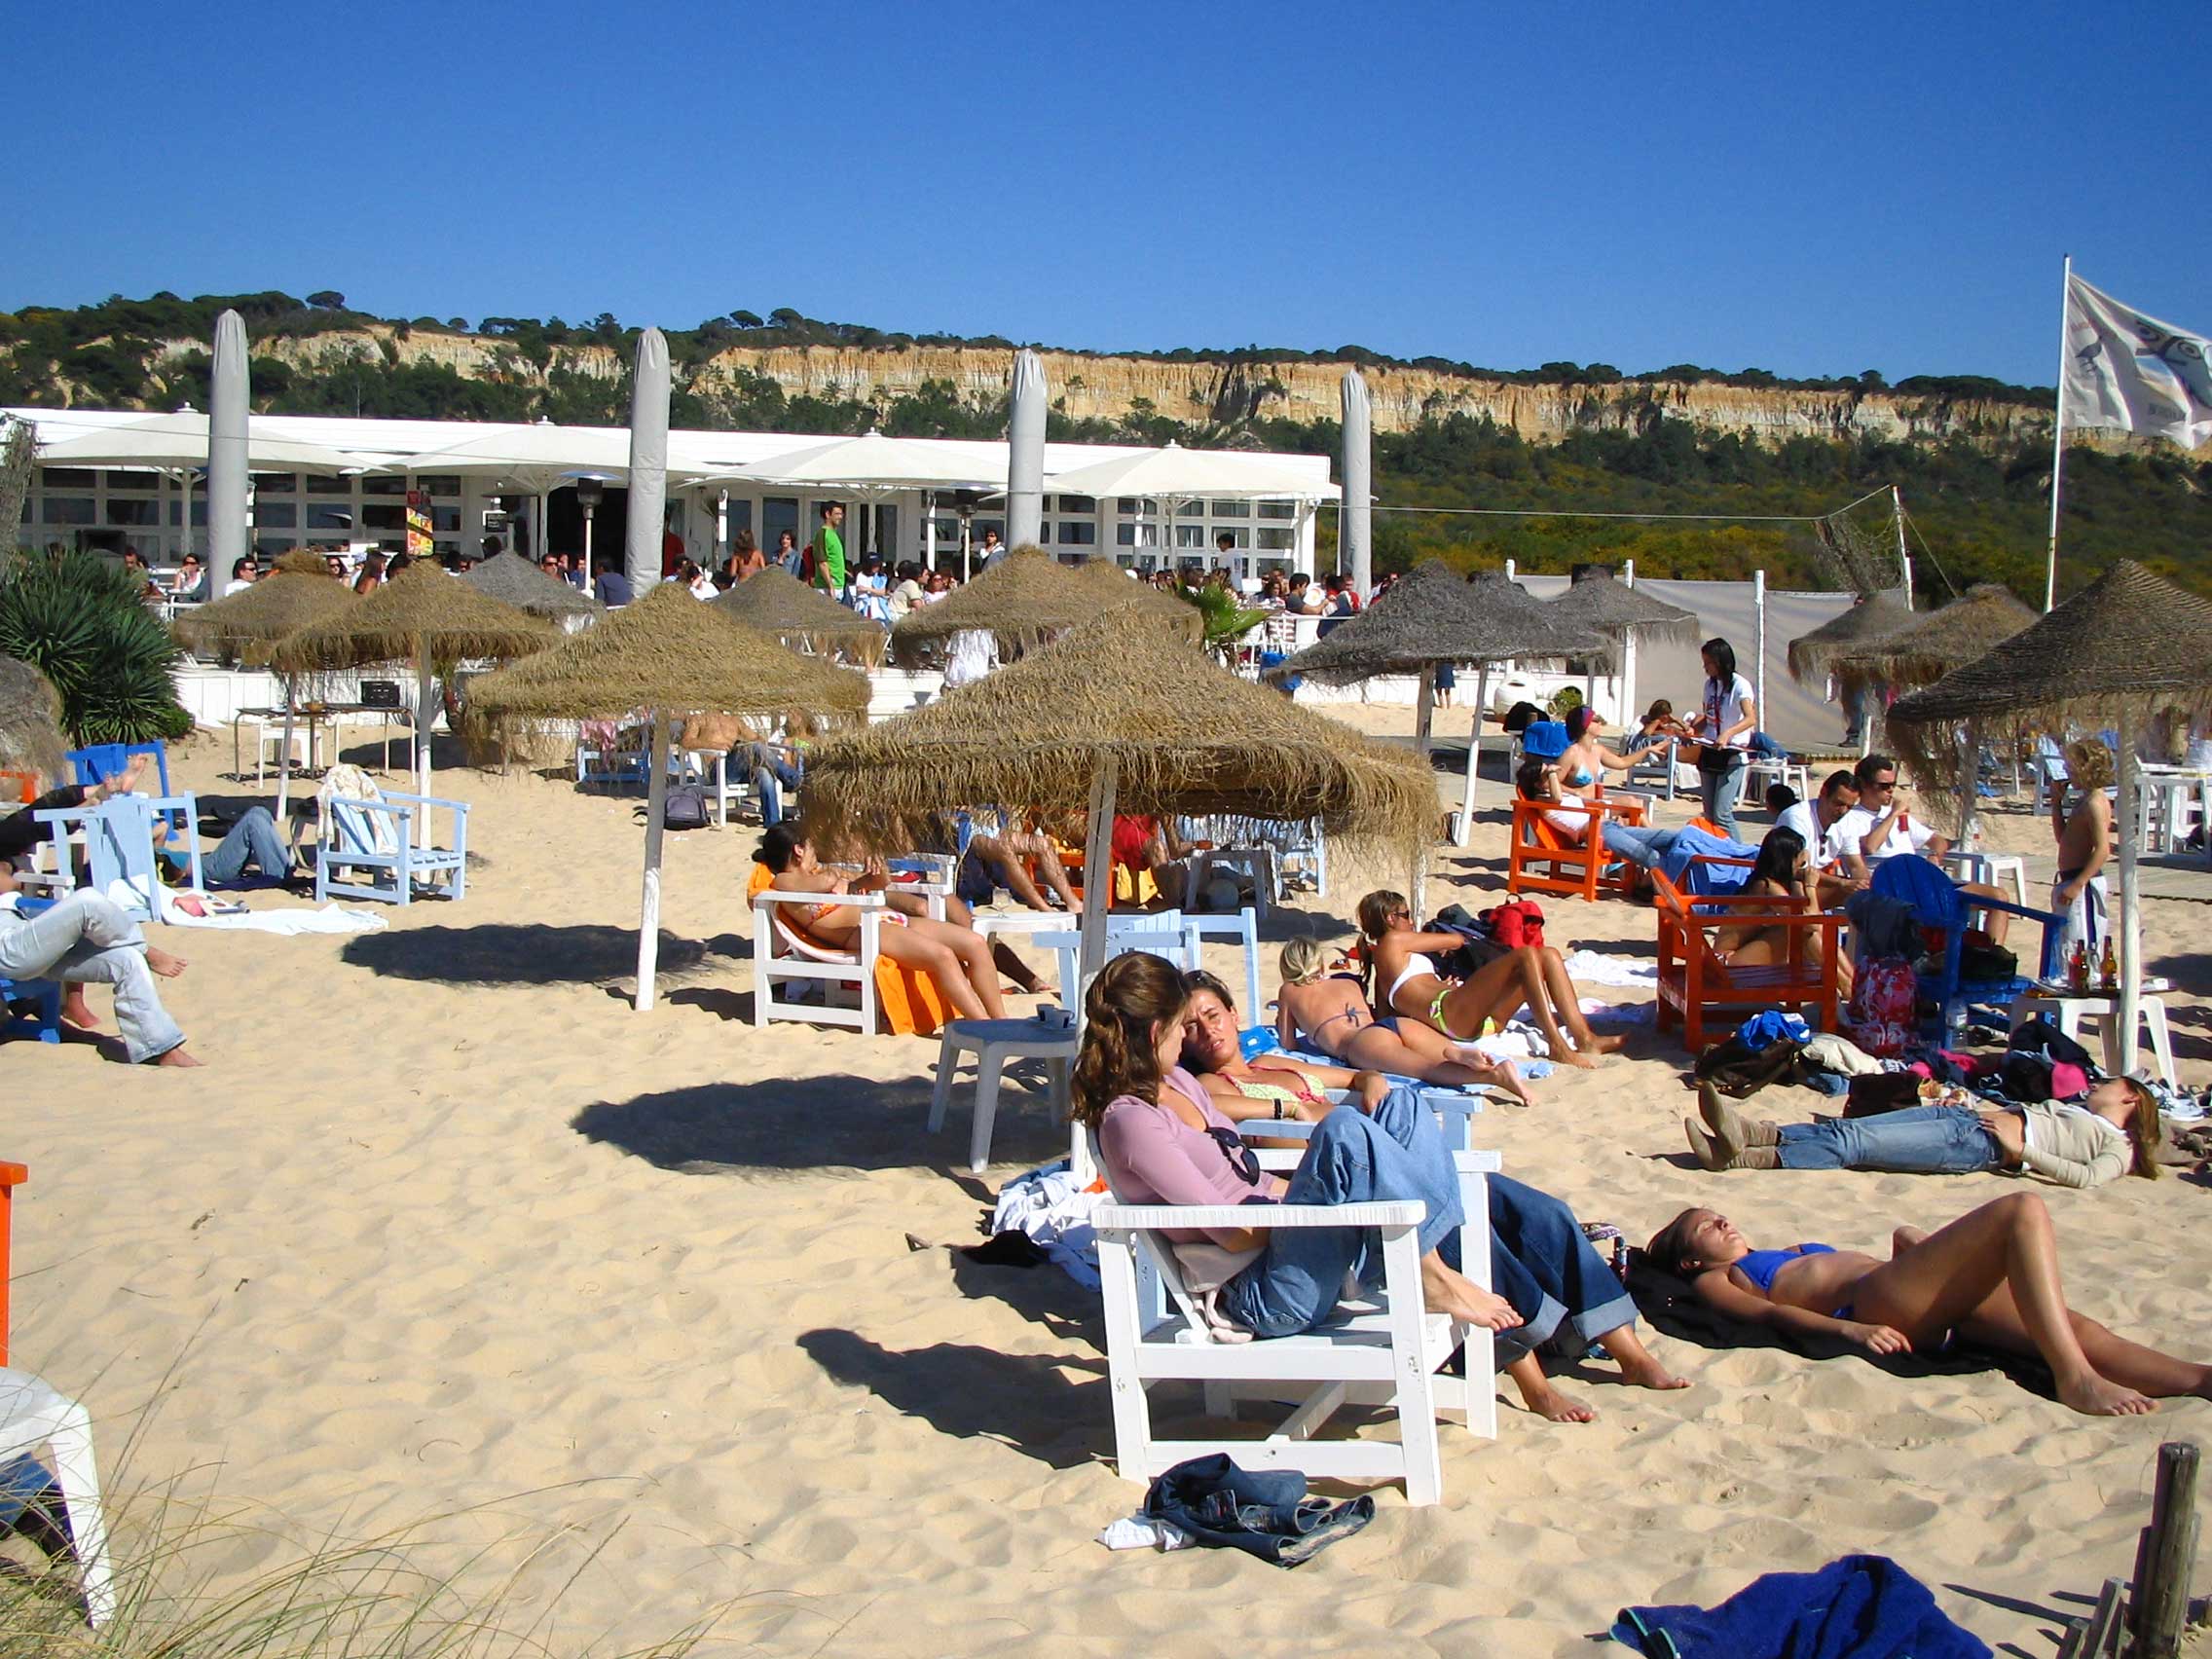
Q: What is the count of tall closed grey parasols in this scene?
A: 4